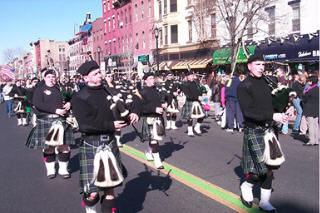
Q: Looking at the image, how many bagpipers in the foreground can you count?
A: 4